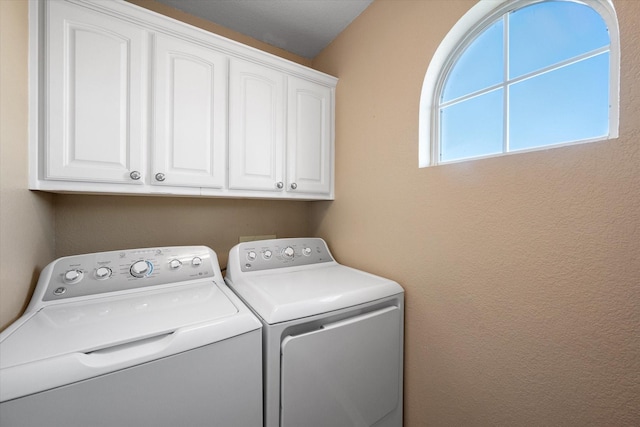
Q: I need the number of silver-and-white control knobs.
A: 9